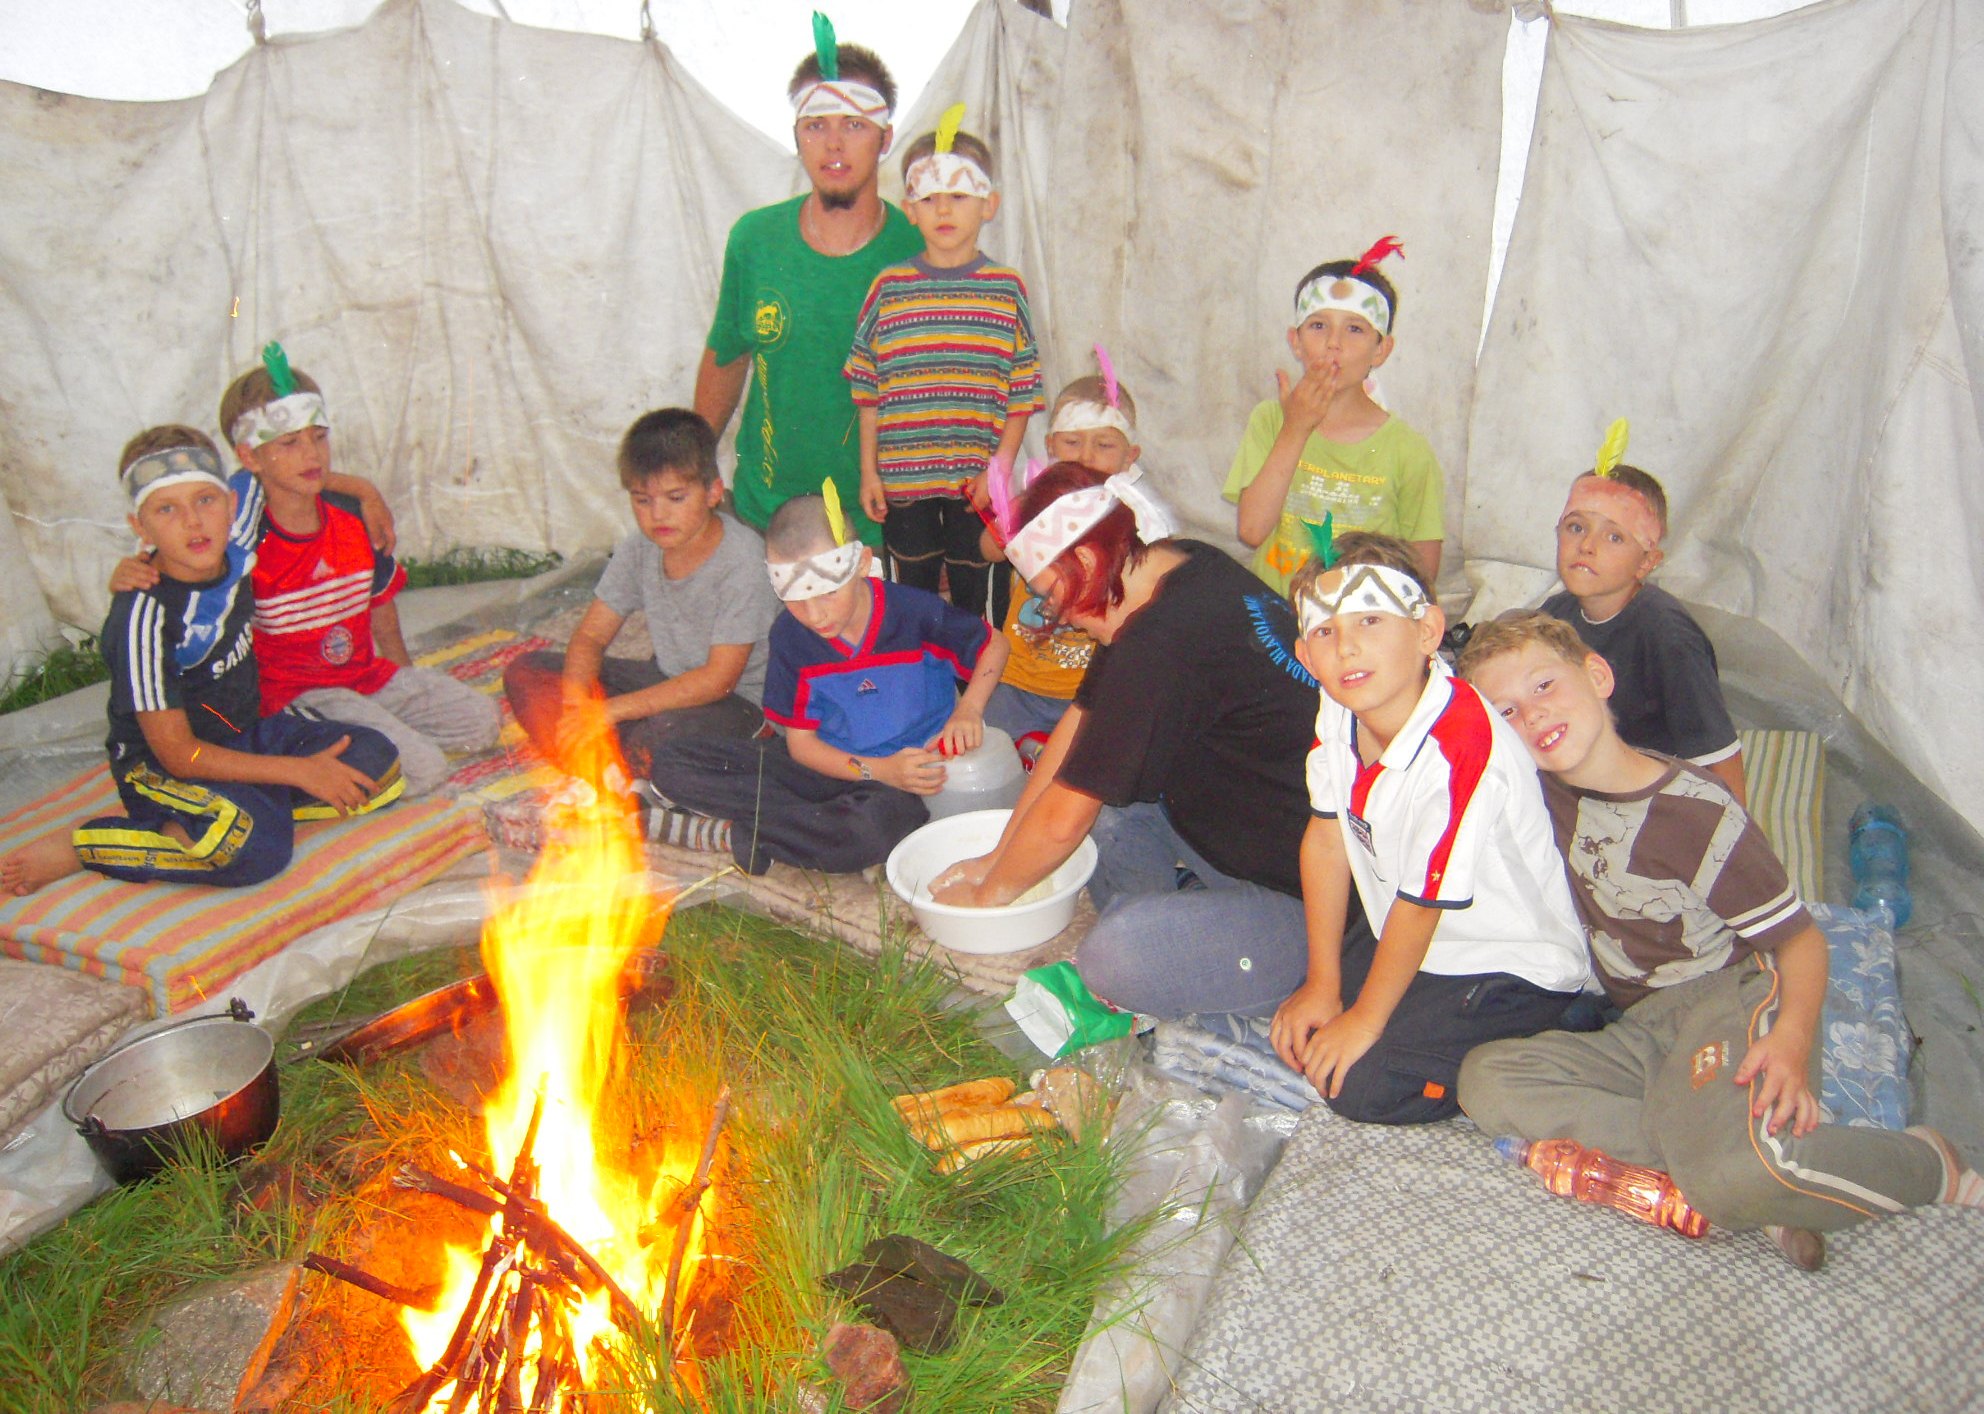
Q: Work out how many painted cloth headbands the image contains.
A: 10